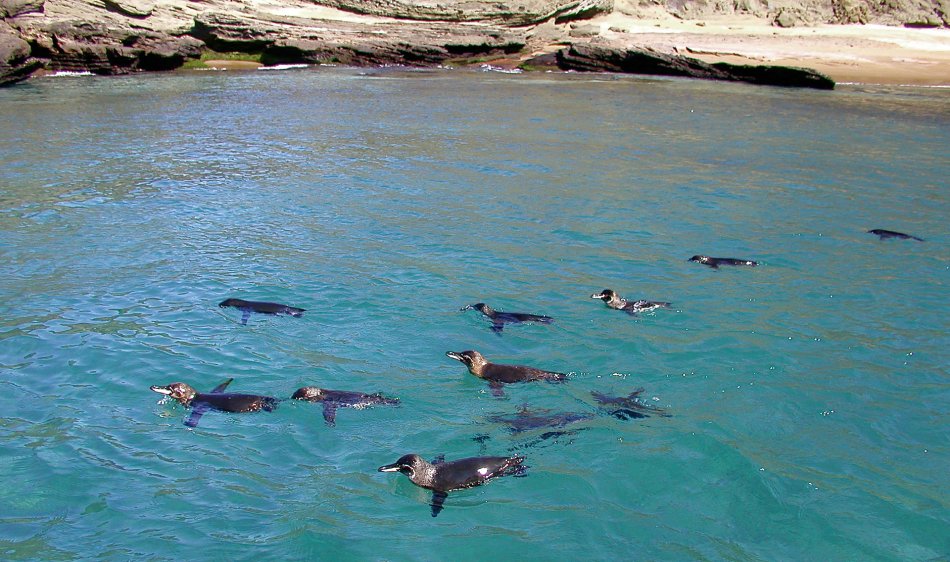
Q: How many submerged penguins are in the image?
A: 2